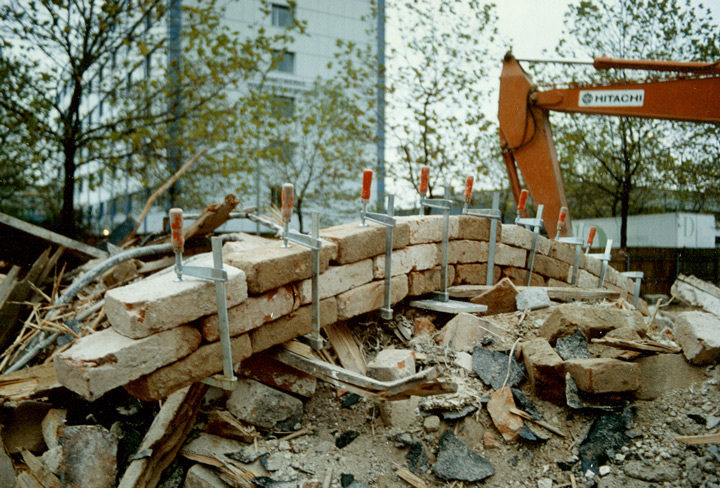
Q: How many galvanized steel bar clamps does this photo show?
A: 9